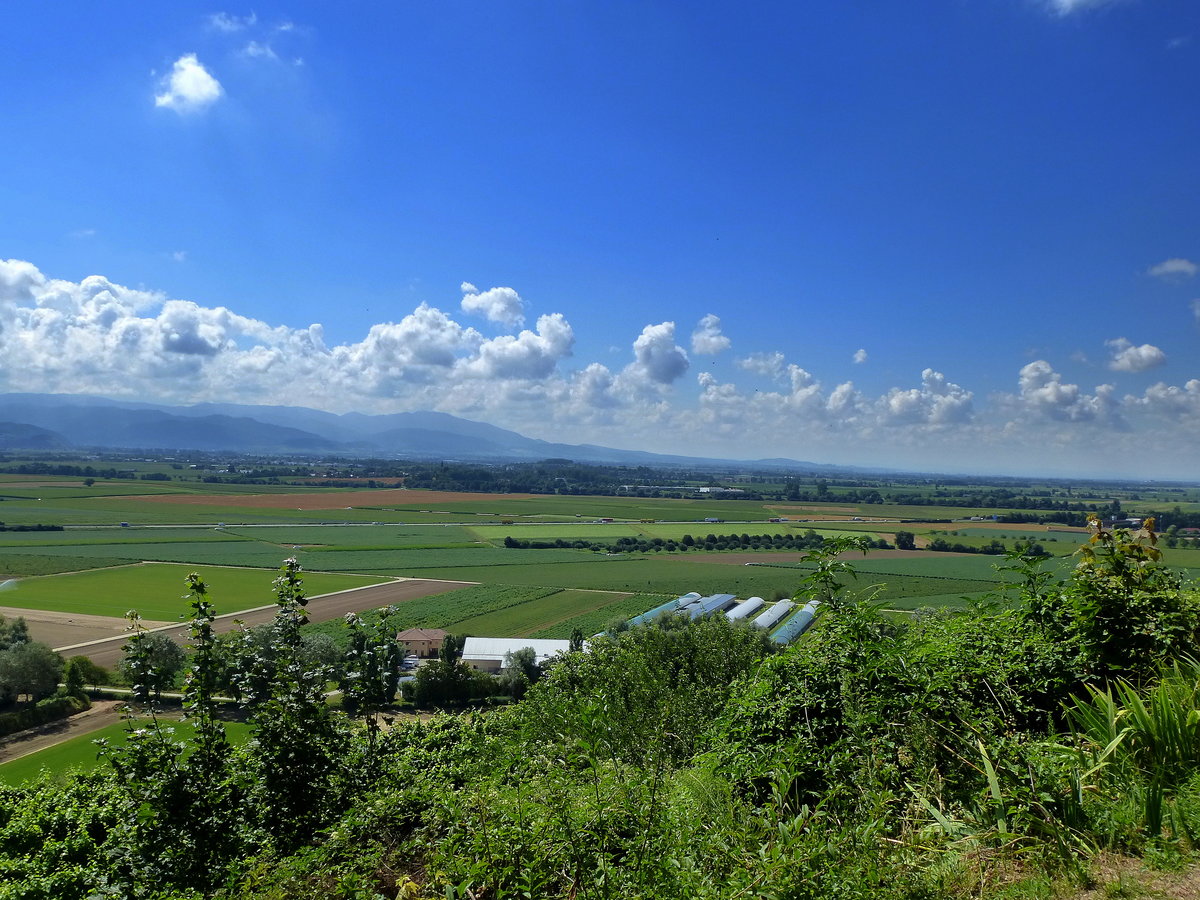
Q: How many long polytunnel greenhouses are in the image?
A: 5